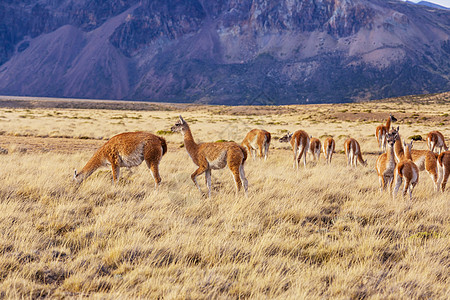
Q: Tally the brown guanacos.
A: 13